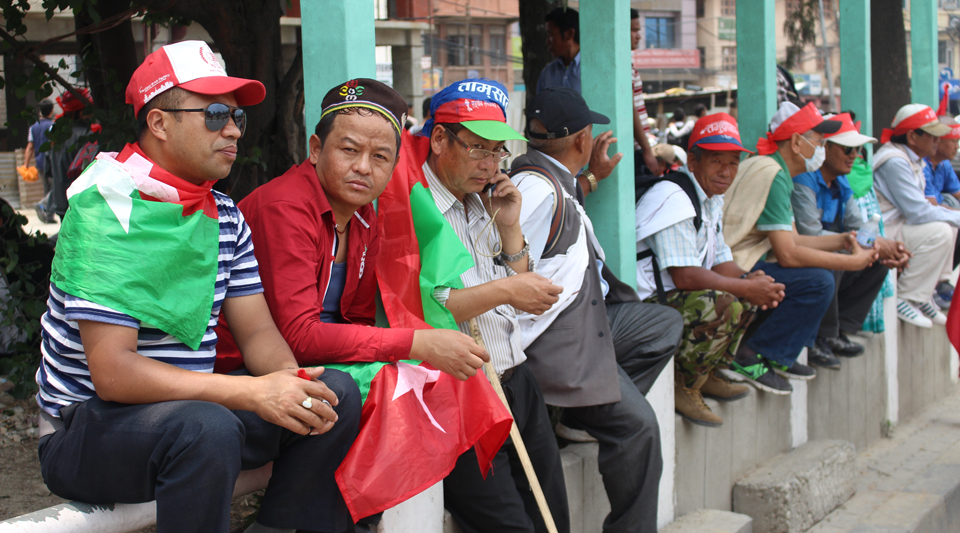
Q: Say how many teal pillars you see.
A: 5